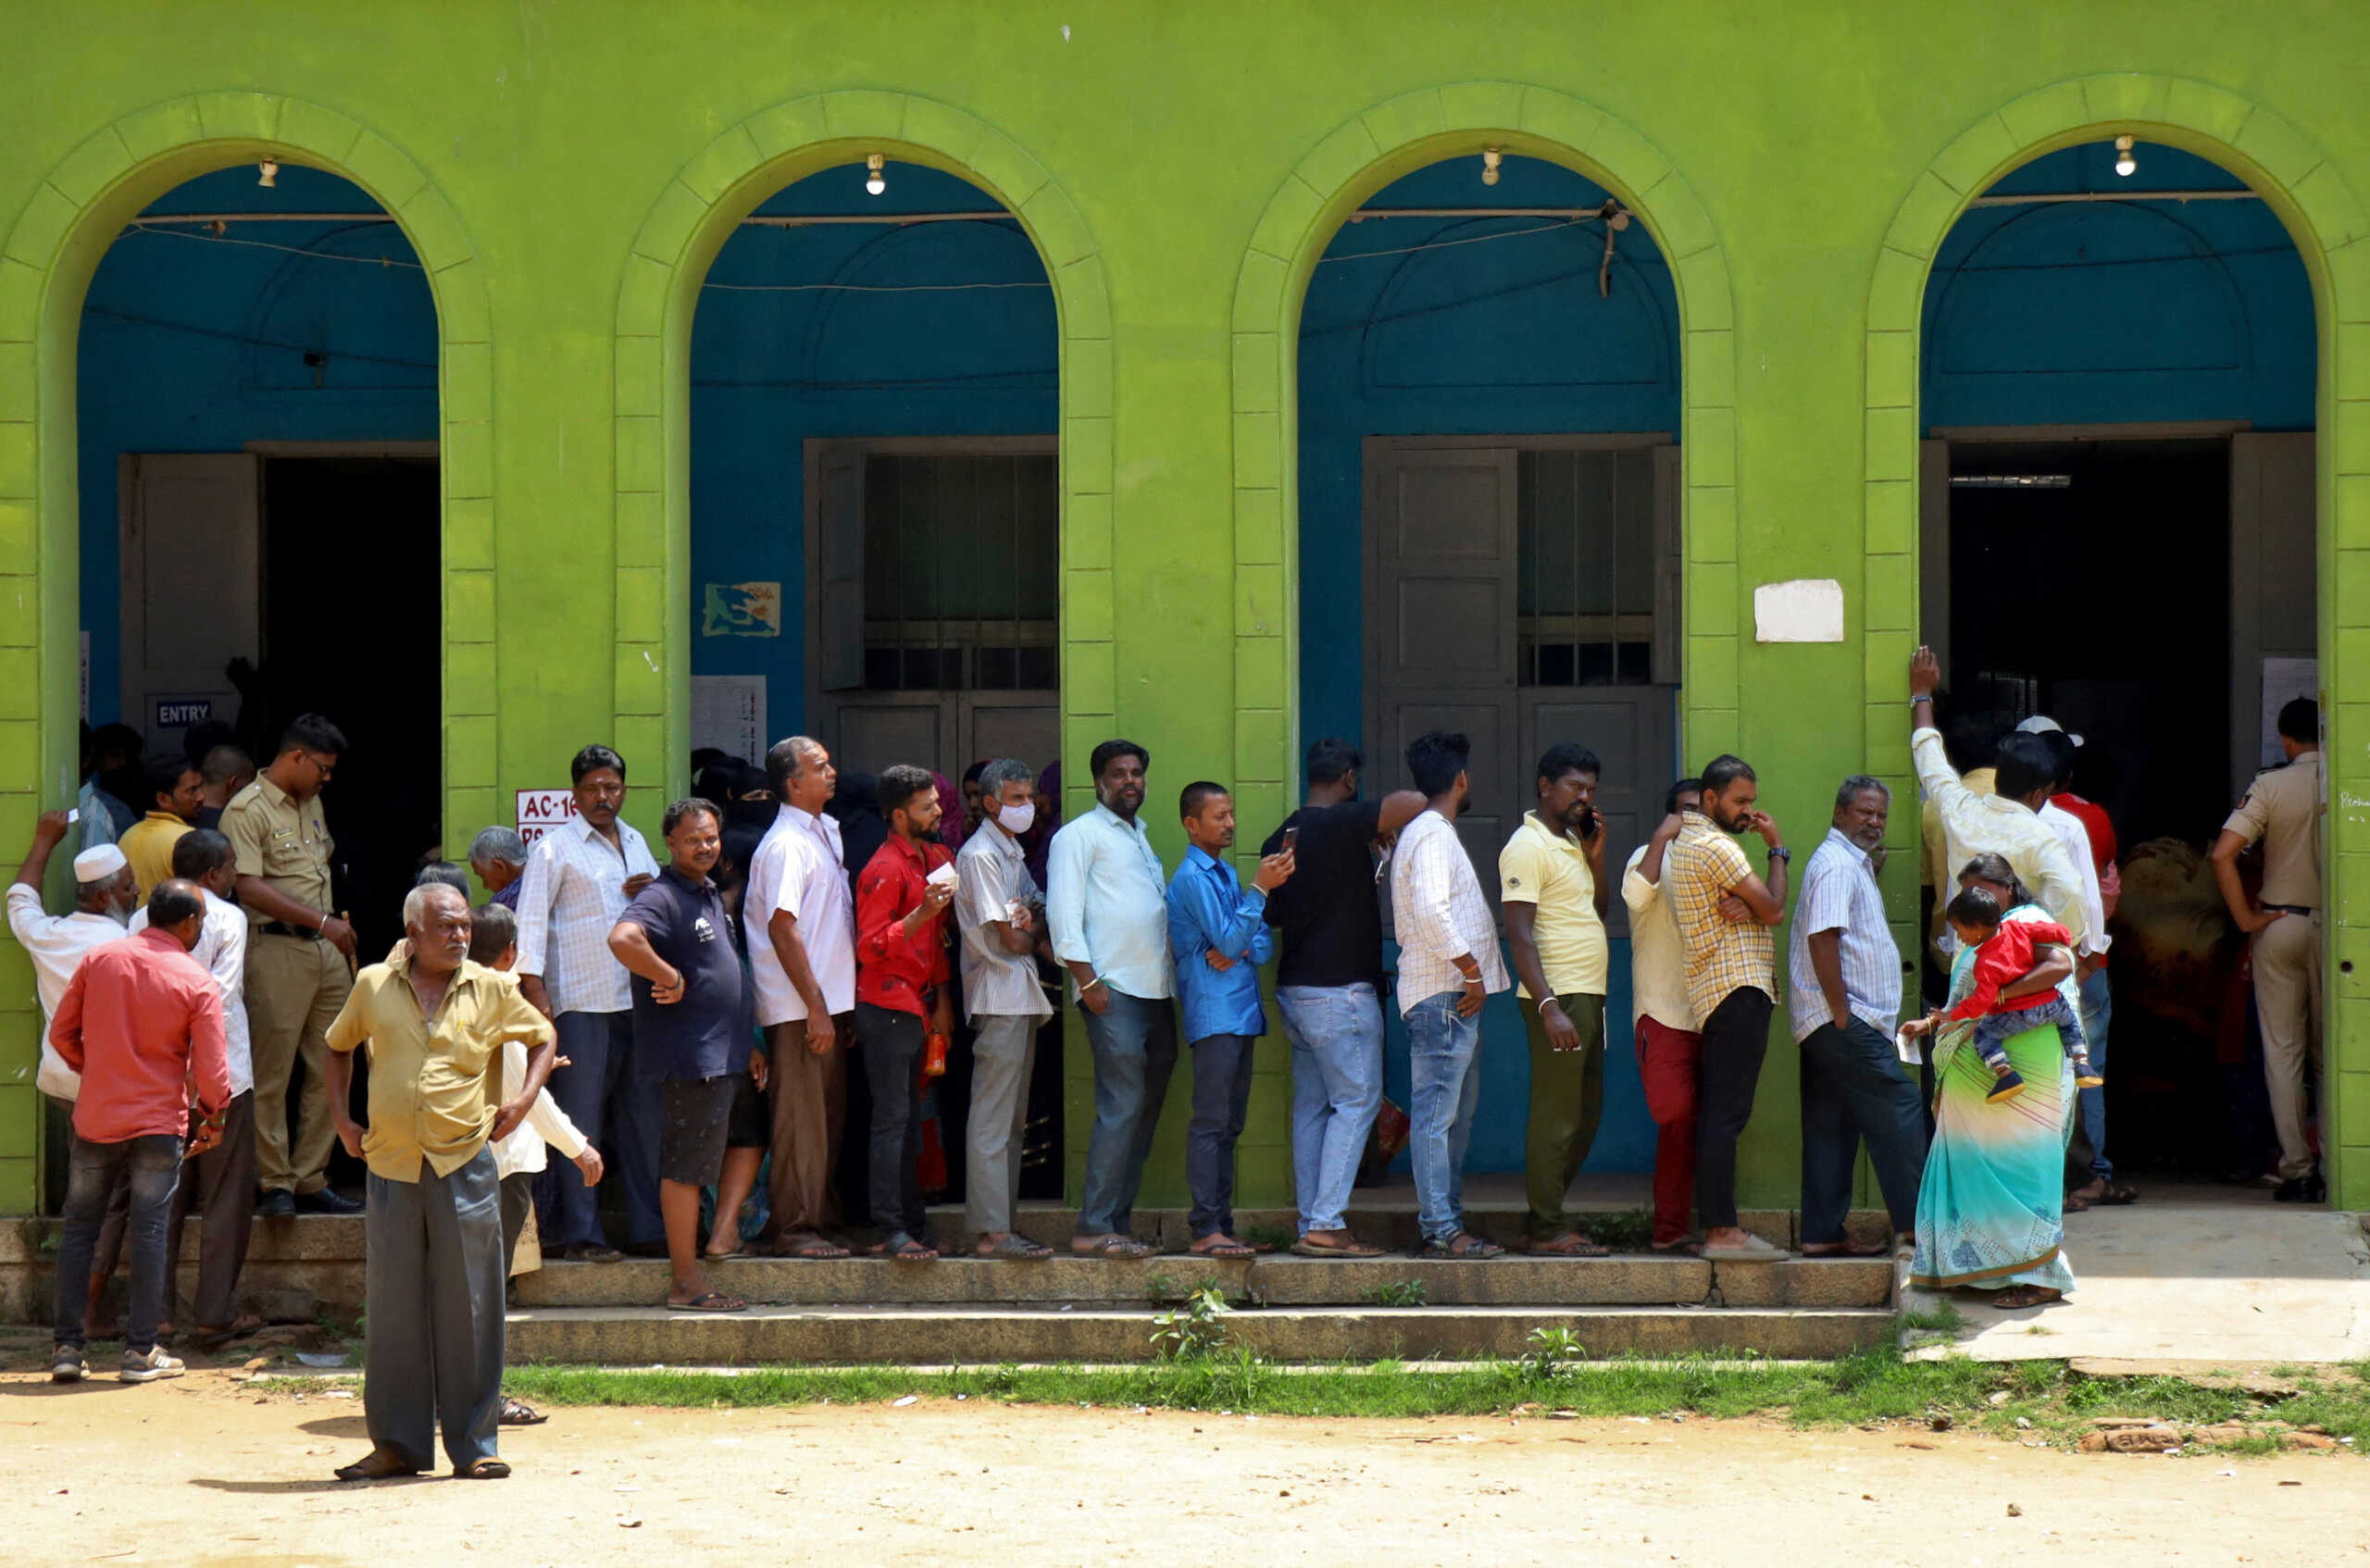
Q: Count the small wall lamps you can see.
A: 4